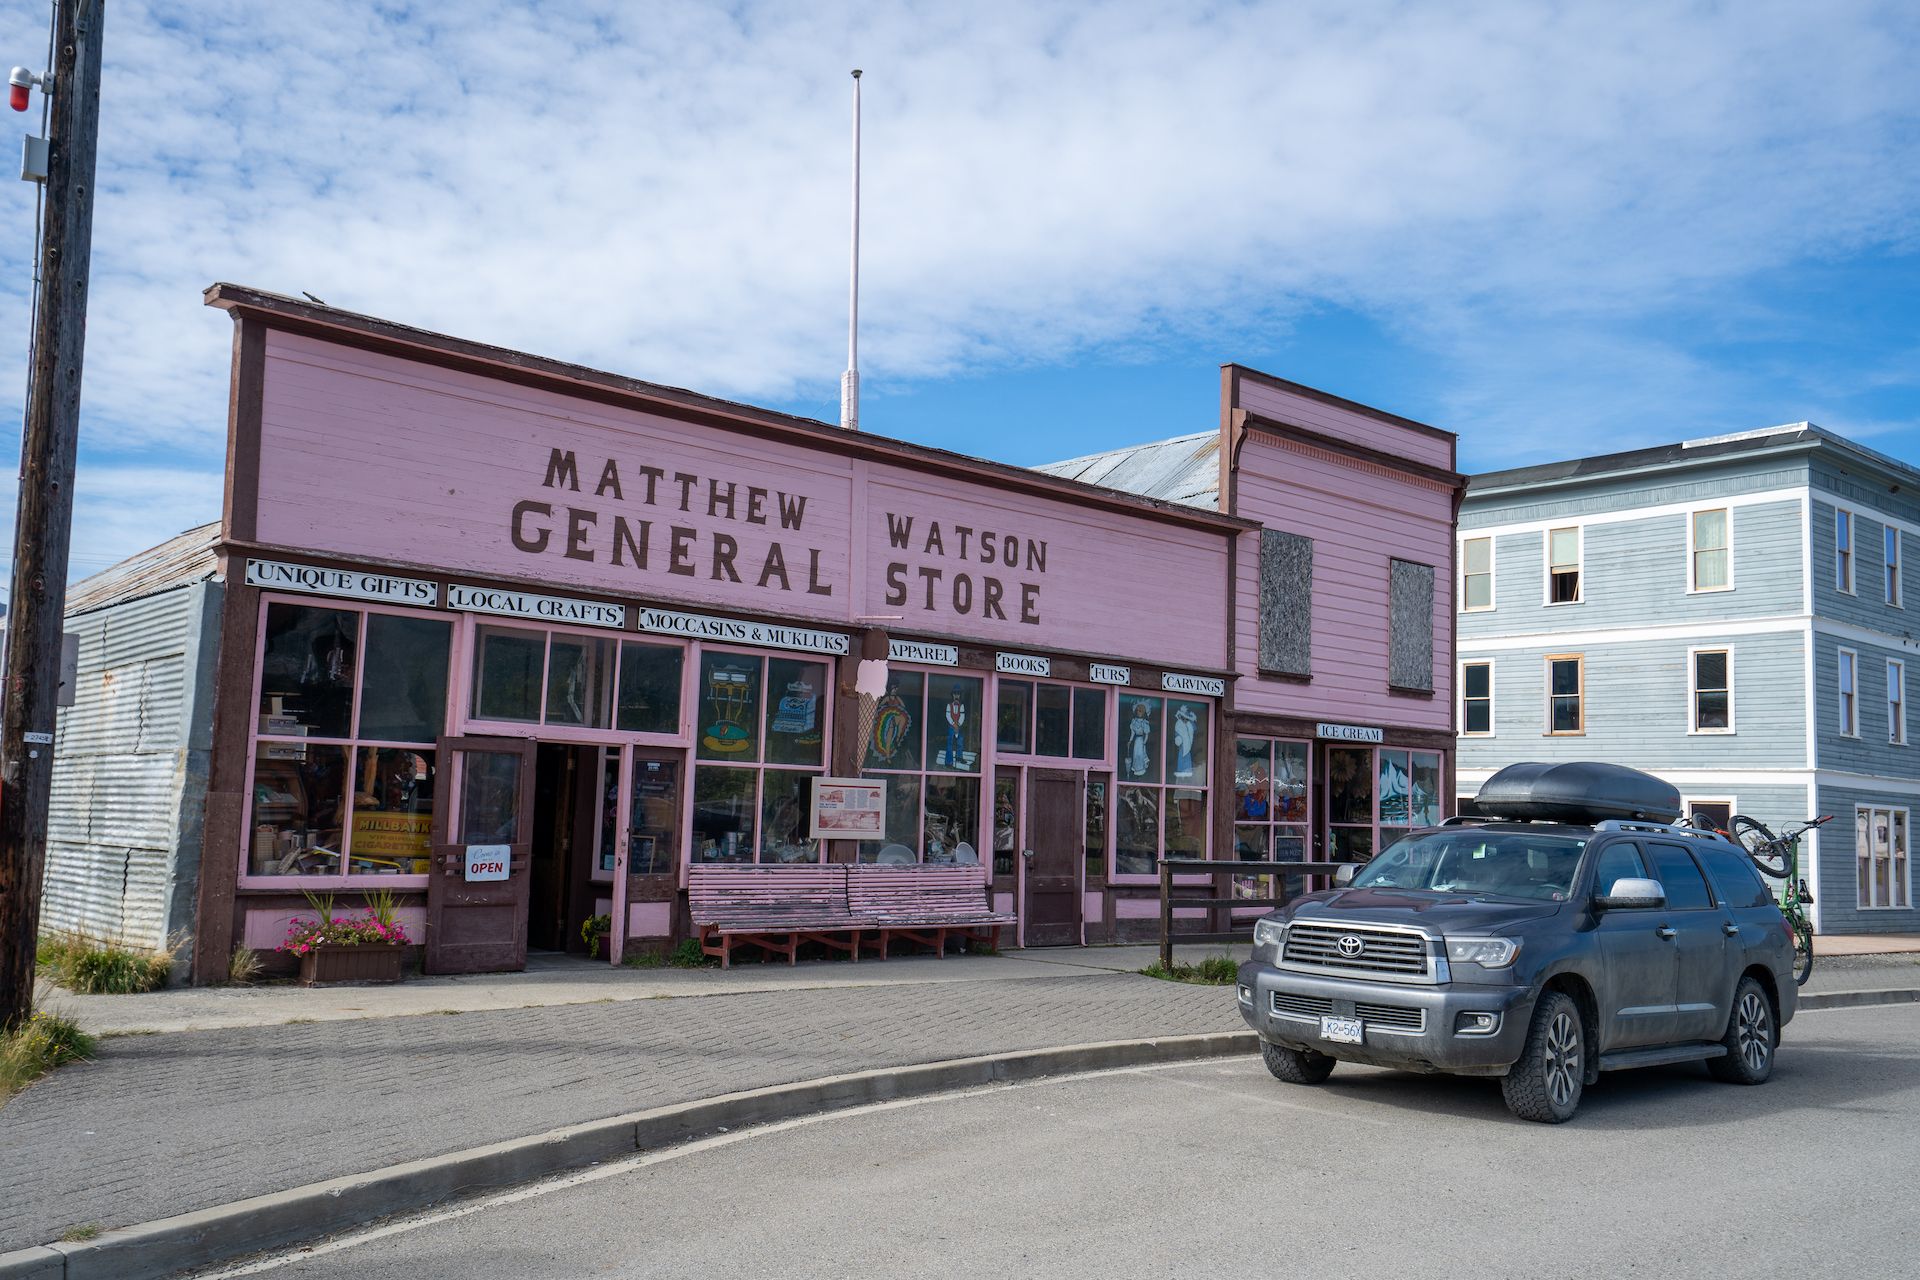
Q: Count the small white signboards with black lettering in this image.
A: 8